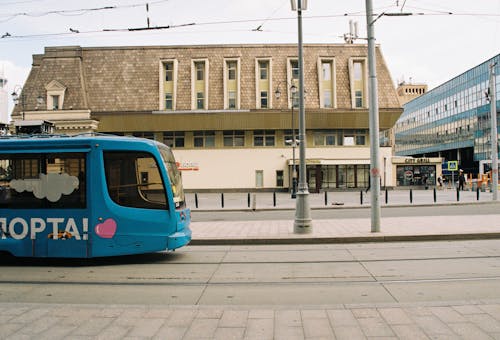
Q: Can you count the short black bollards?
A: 11